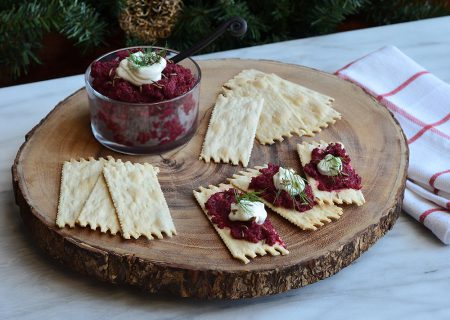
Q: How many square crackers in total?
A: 10